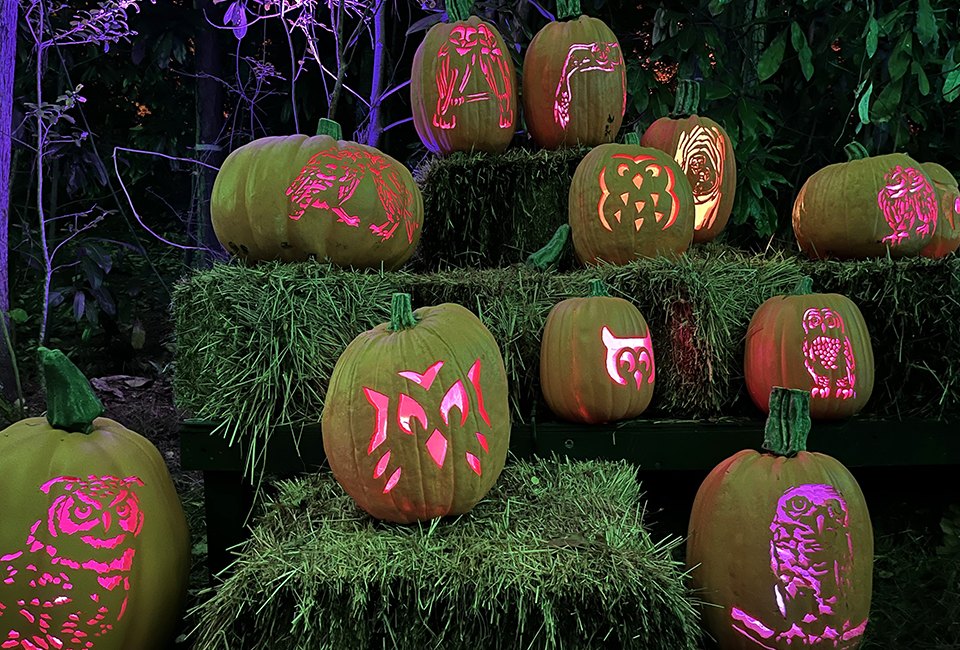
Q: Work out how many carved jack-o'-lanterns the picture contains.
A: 12